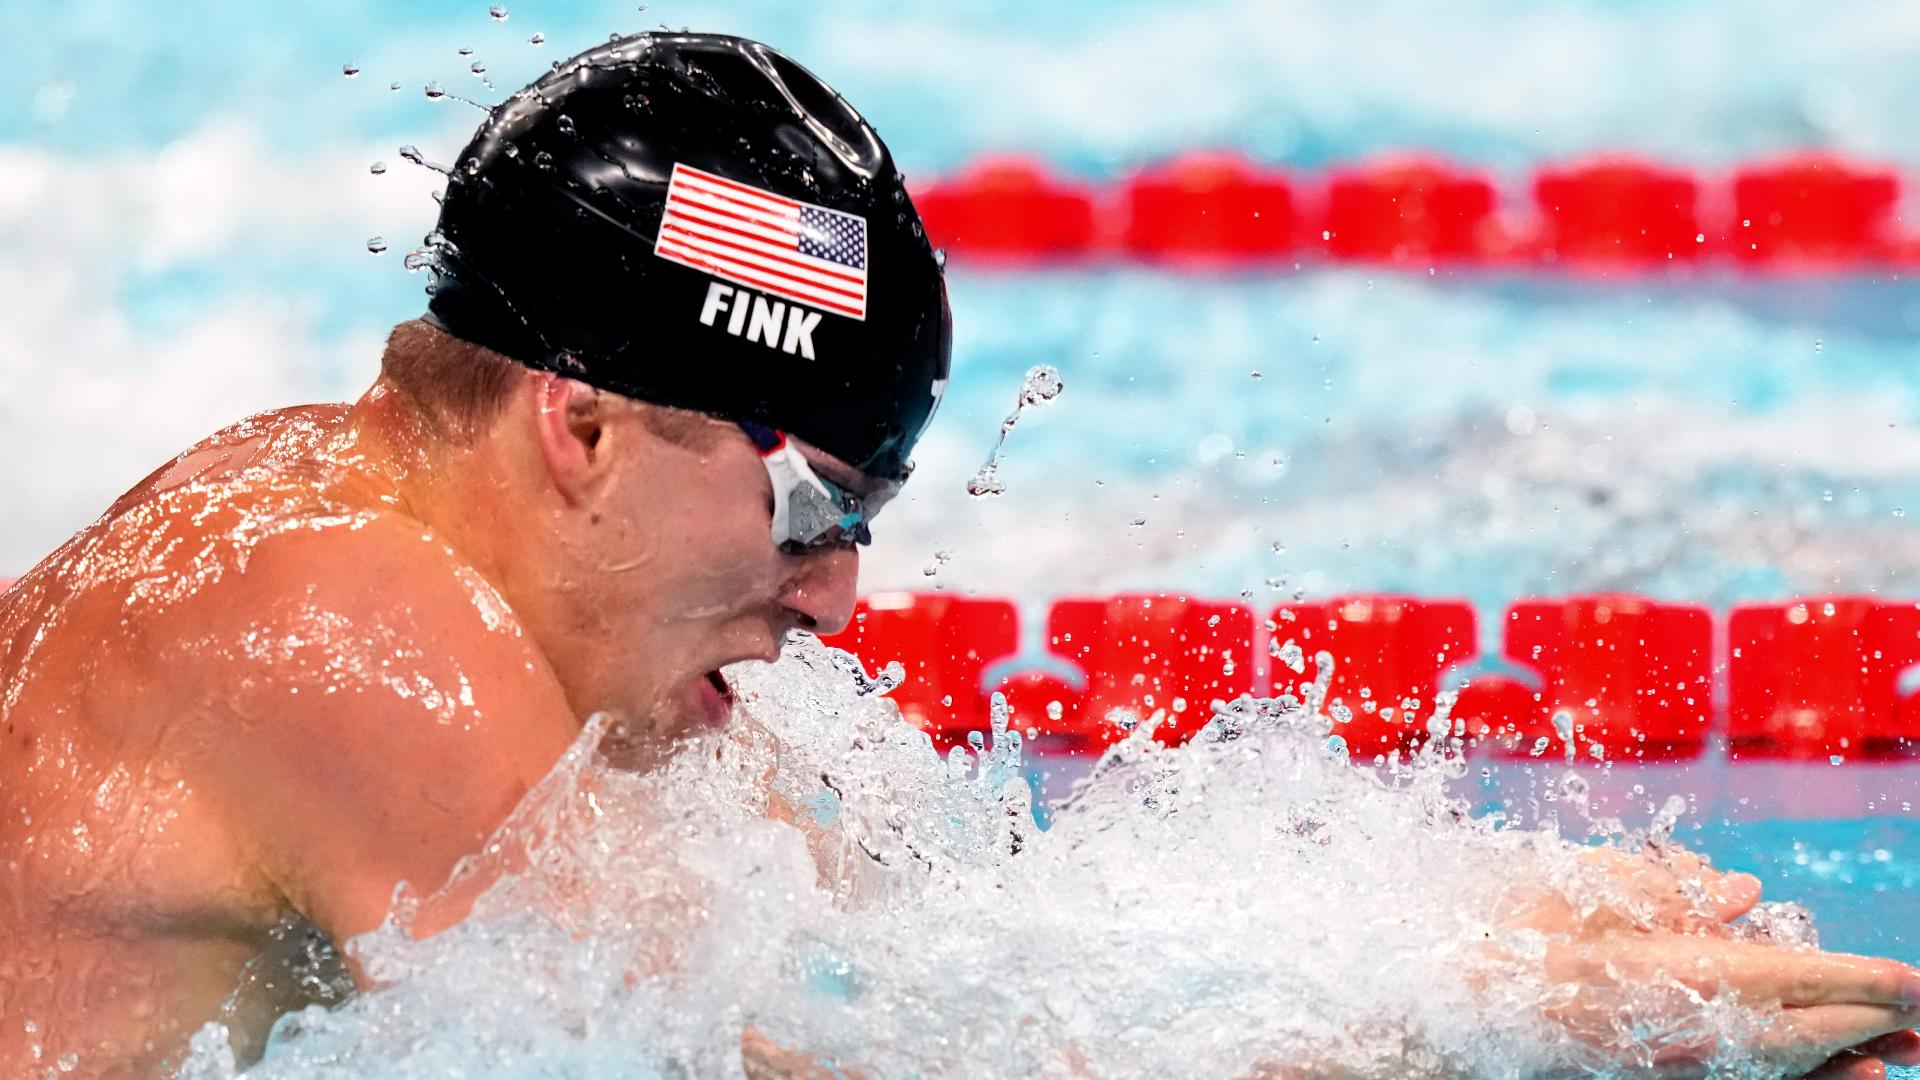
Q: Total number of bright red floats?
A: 10